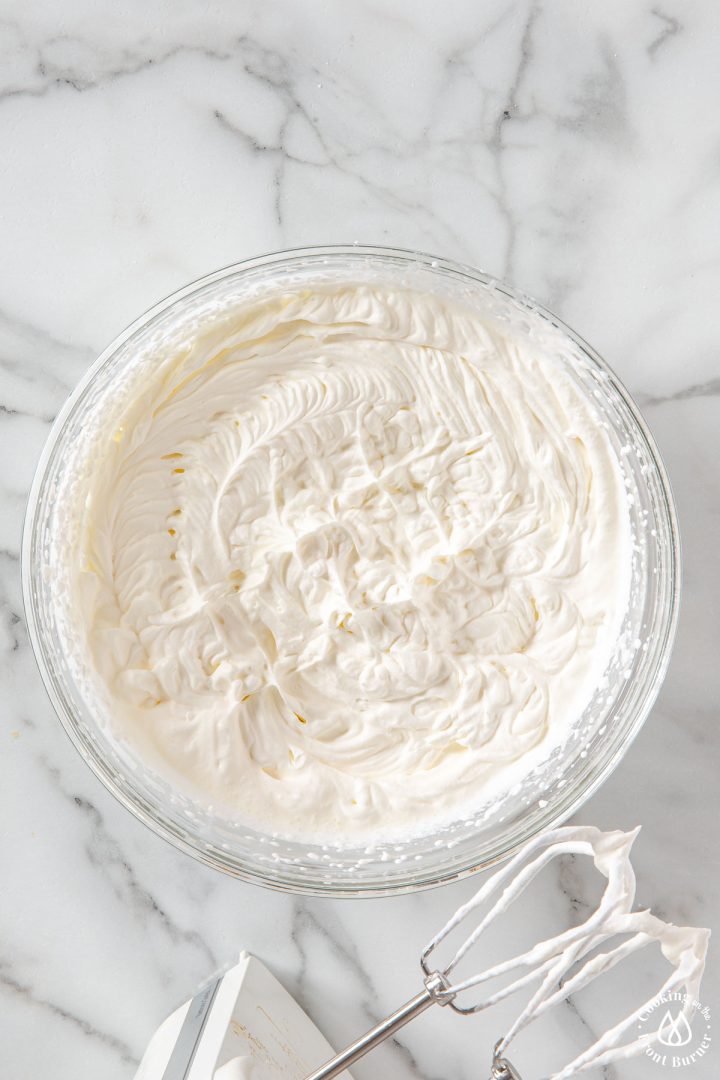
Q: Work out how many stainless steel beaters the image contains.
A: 2